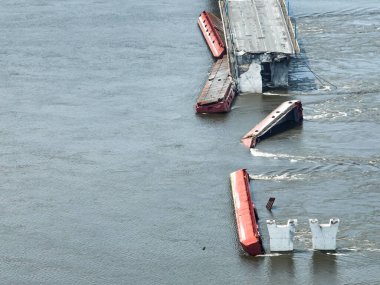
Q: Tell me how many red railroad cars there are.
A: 4